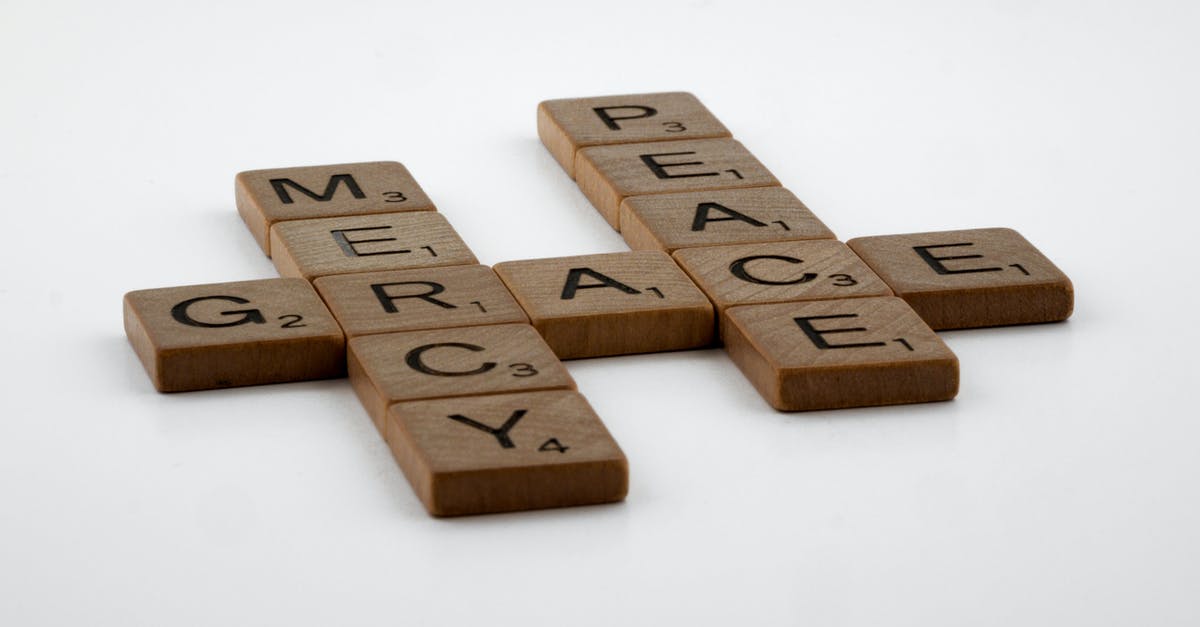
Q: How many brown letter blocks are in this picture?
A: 13